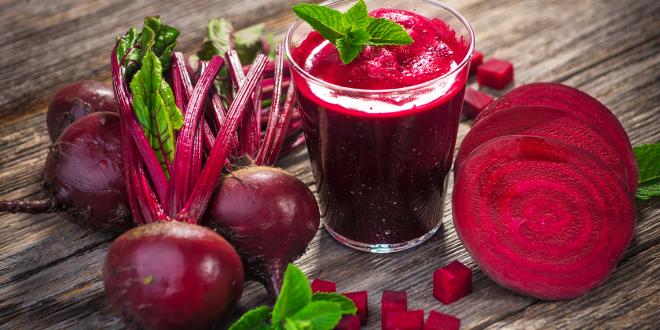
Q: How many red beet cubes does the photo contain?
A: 10